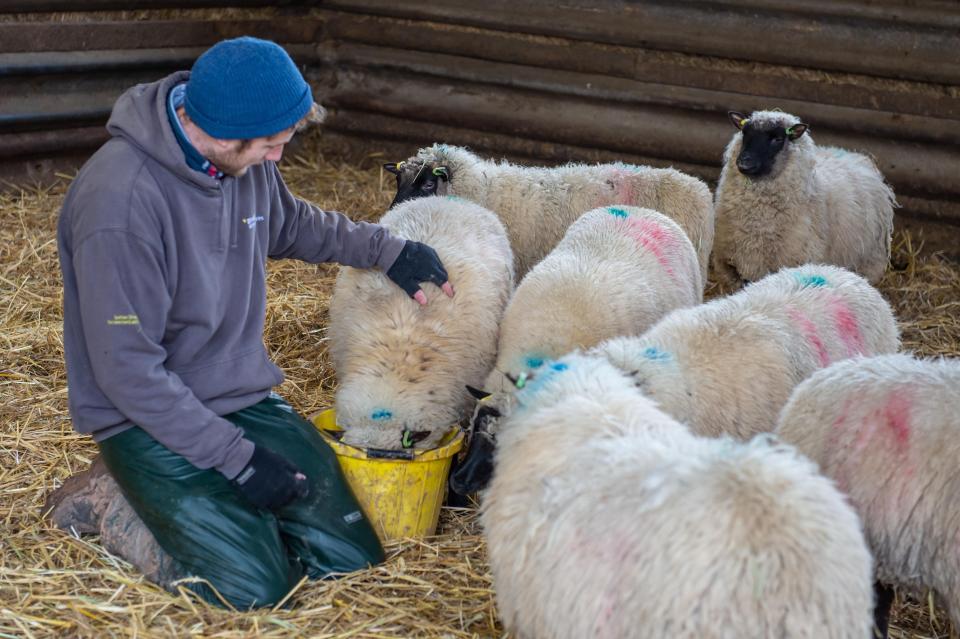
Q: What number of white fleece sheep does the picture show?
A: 7